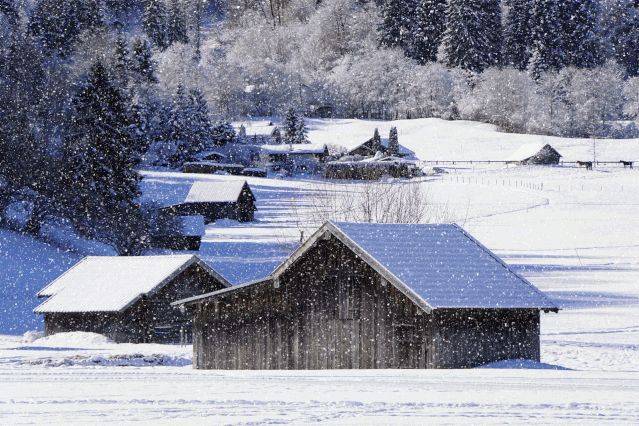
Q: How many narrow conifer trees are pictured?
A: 2